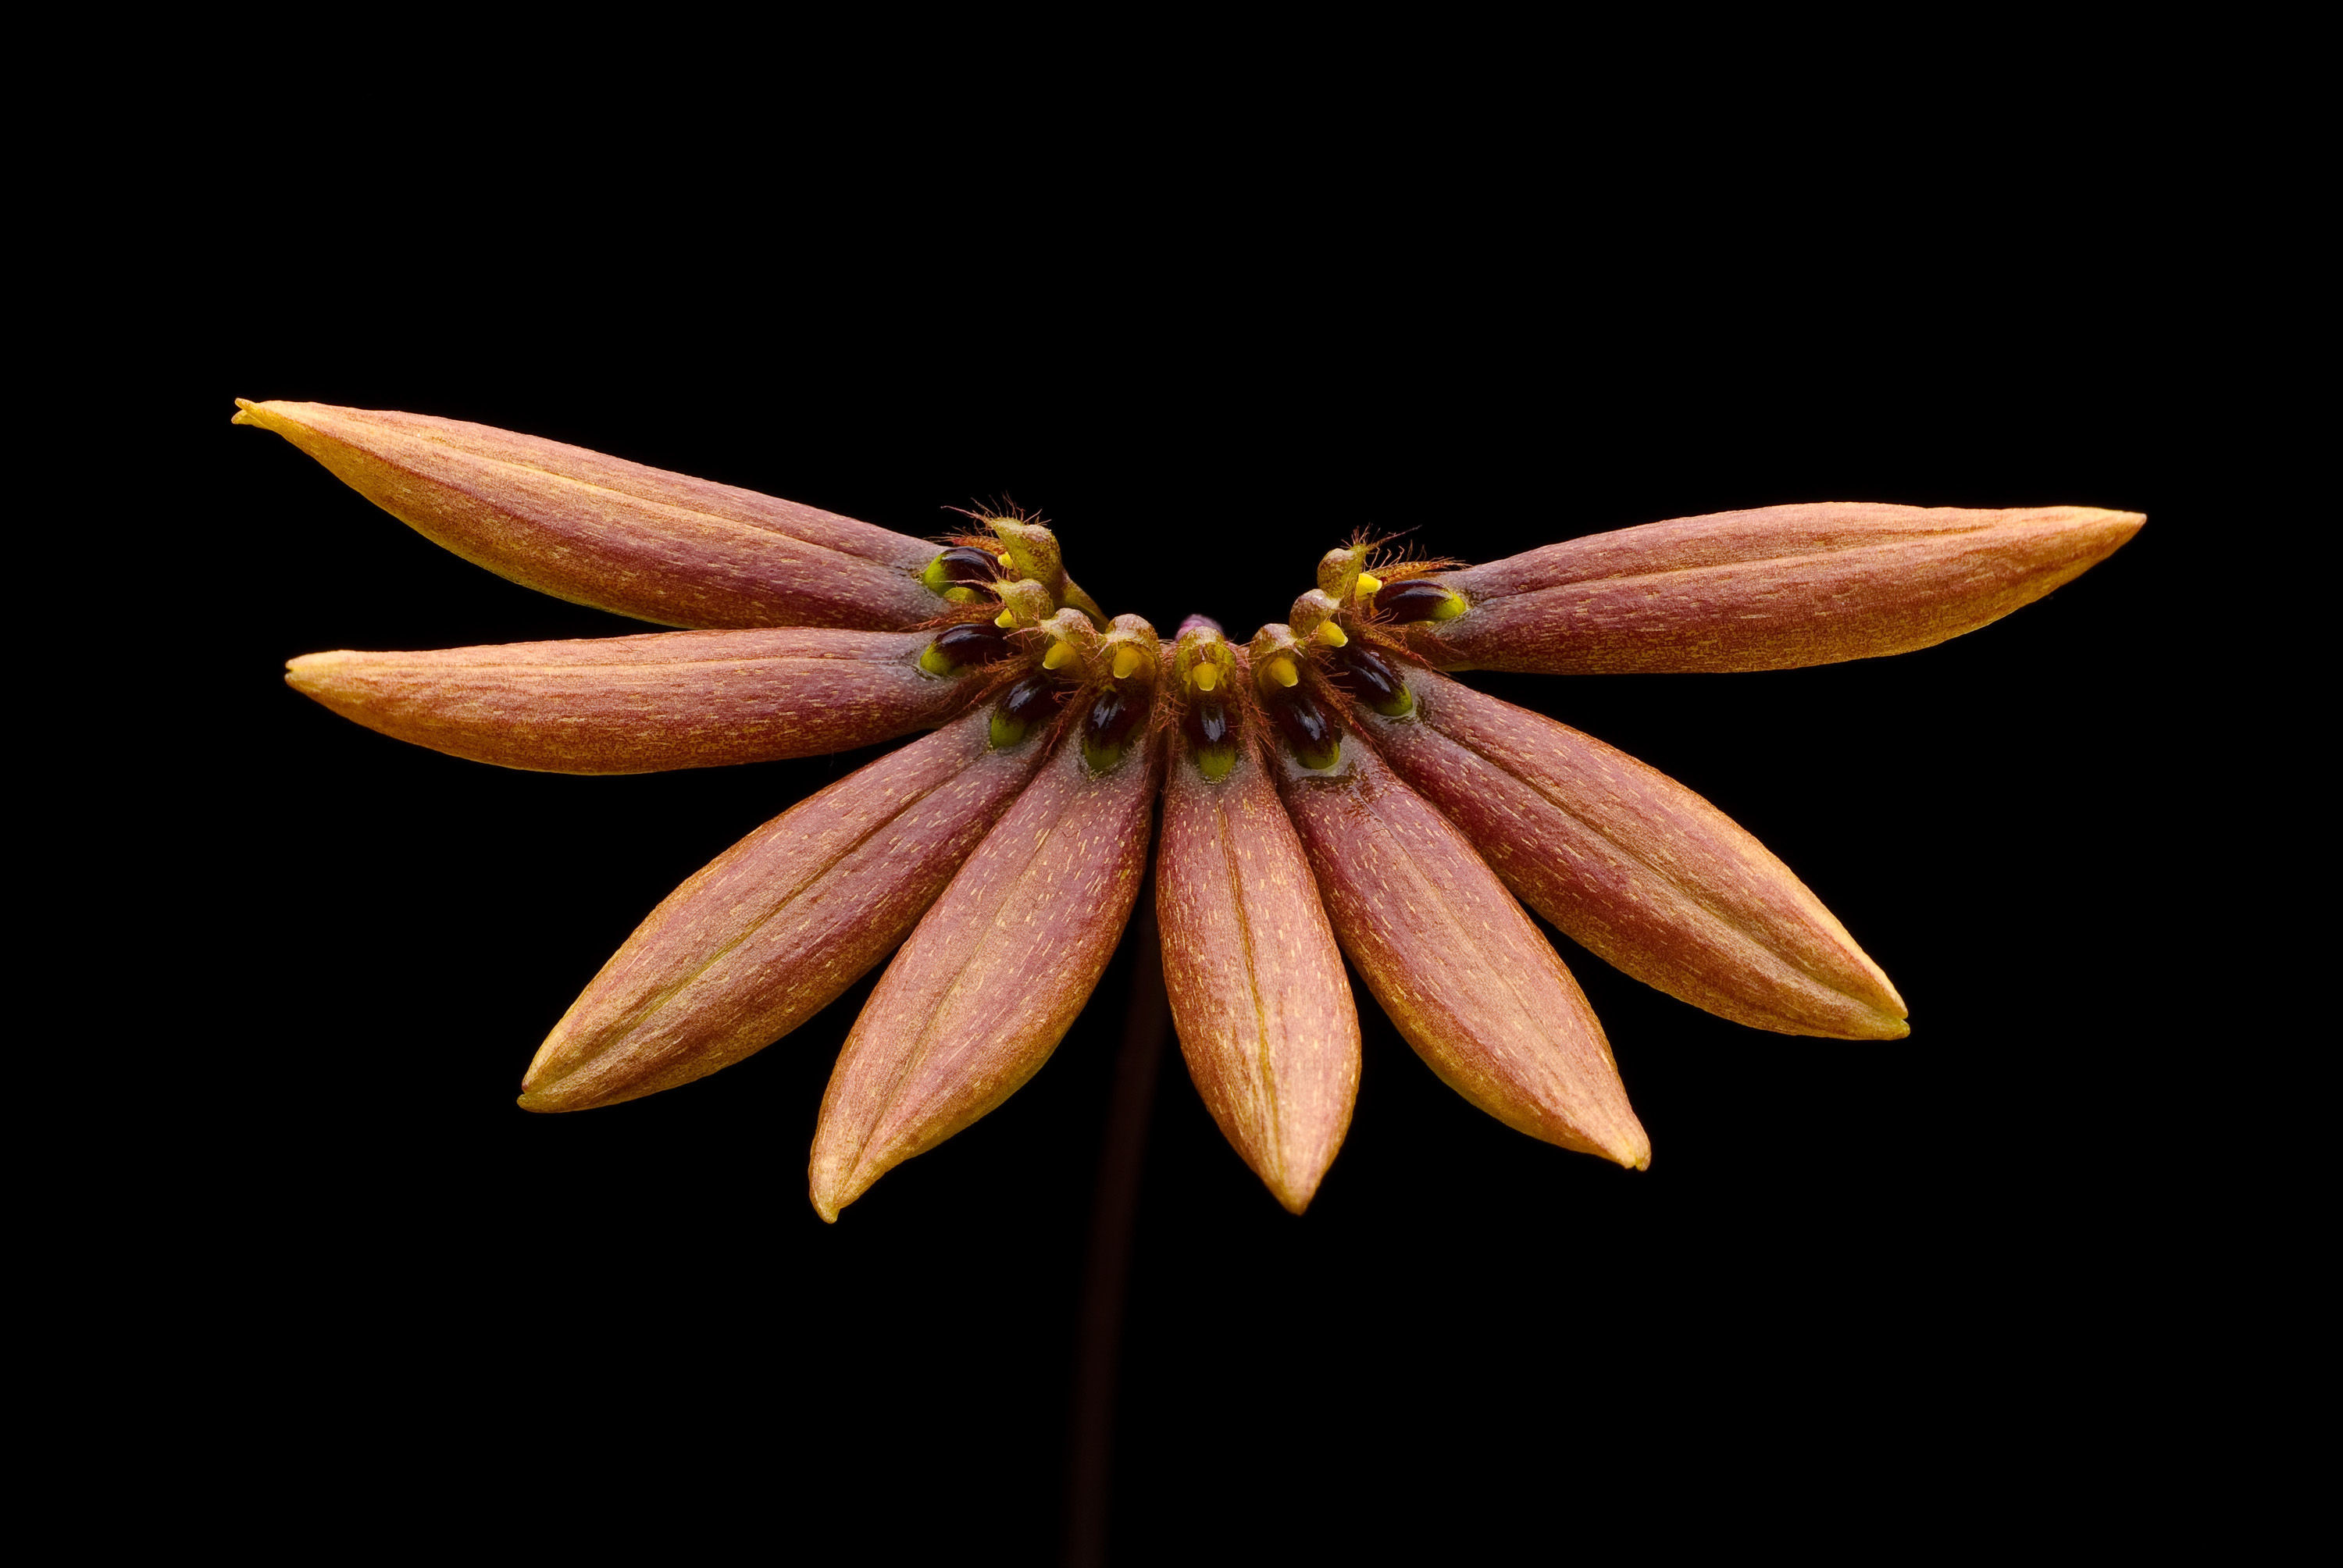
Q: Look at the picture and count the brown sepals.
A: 8